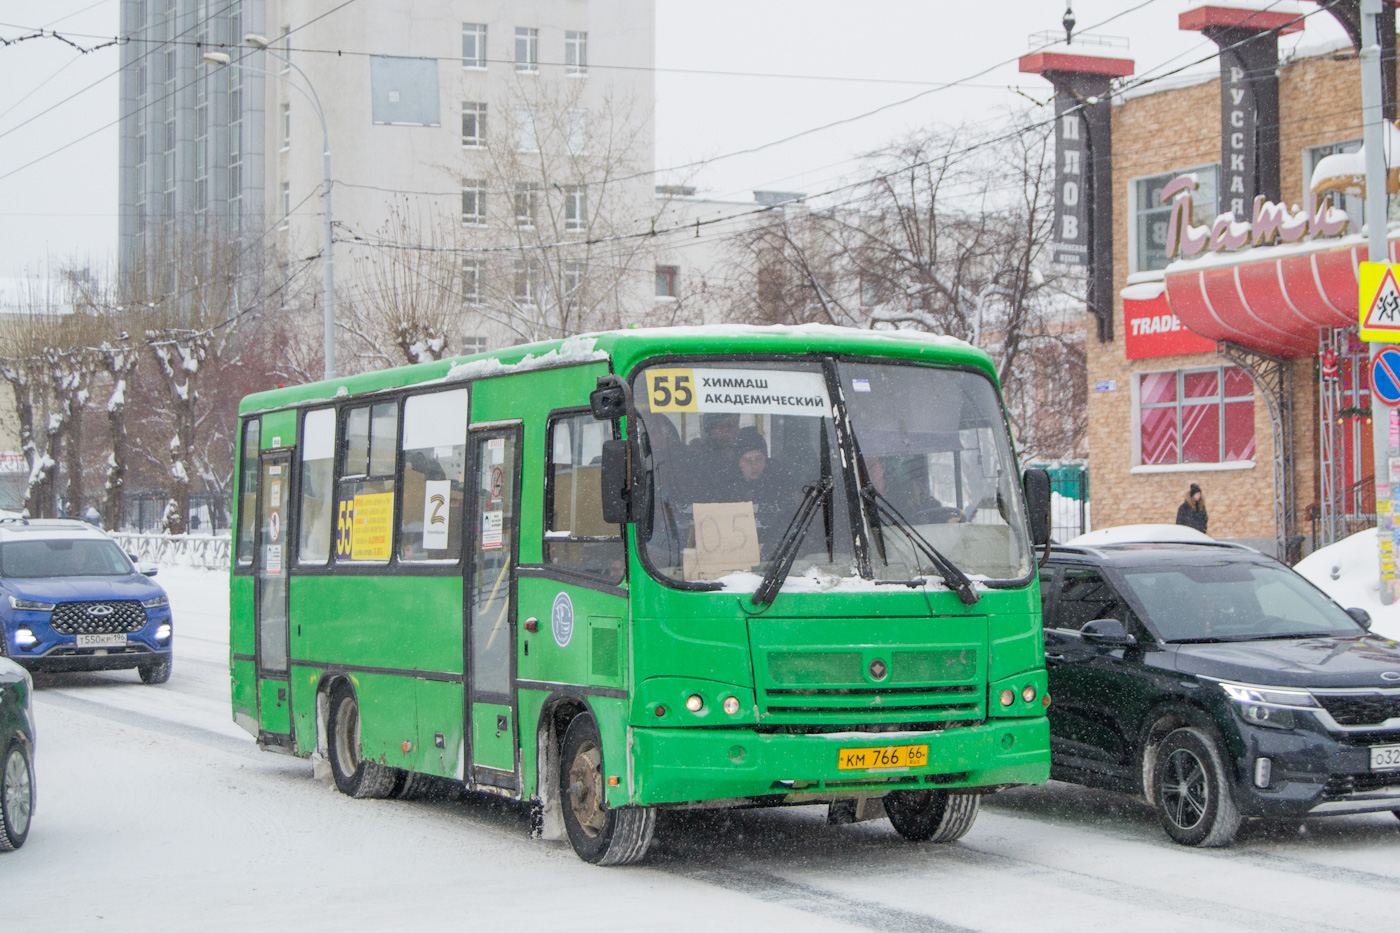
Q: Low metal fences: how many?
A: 1